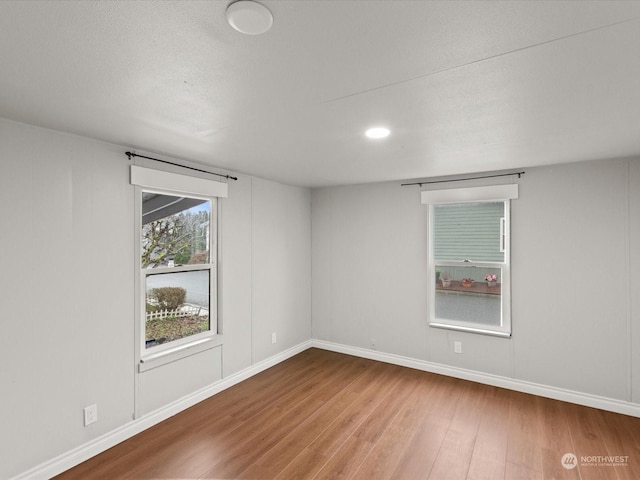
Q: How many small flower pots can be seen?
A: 3